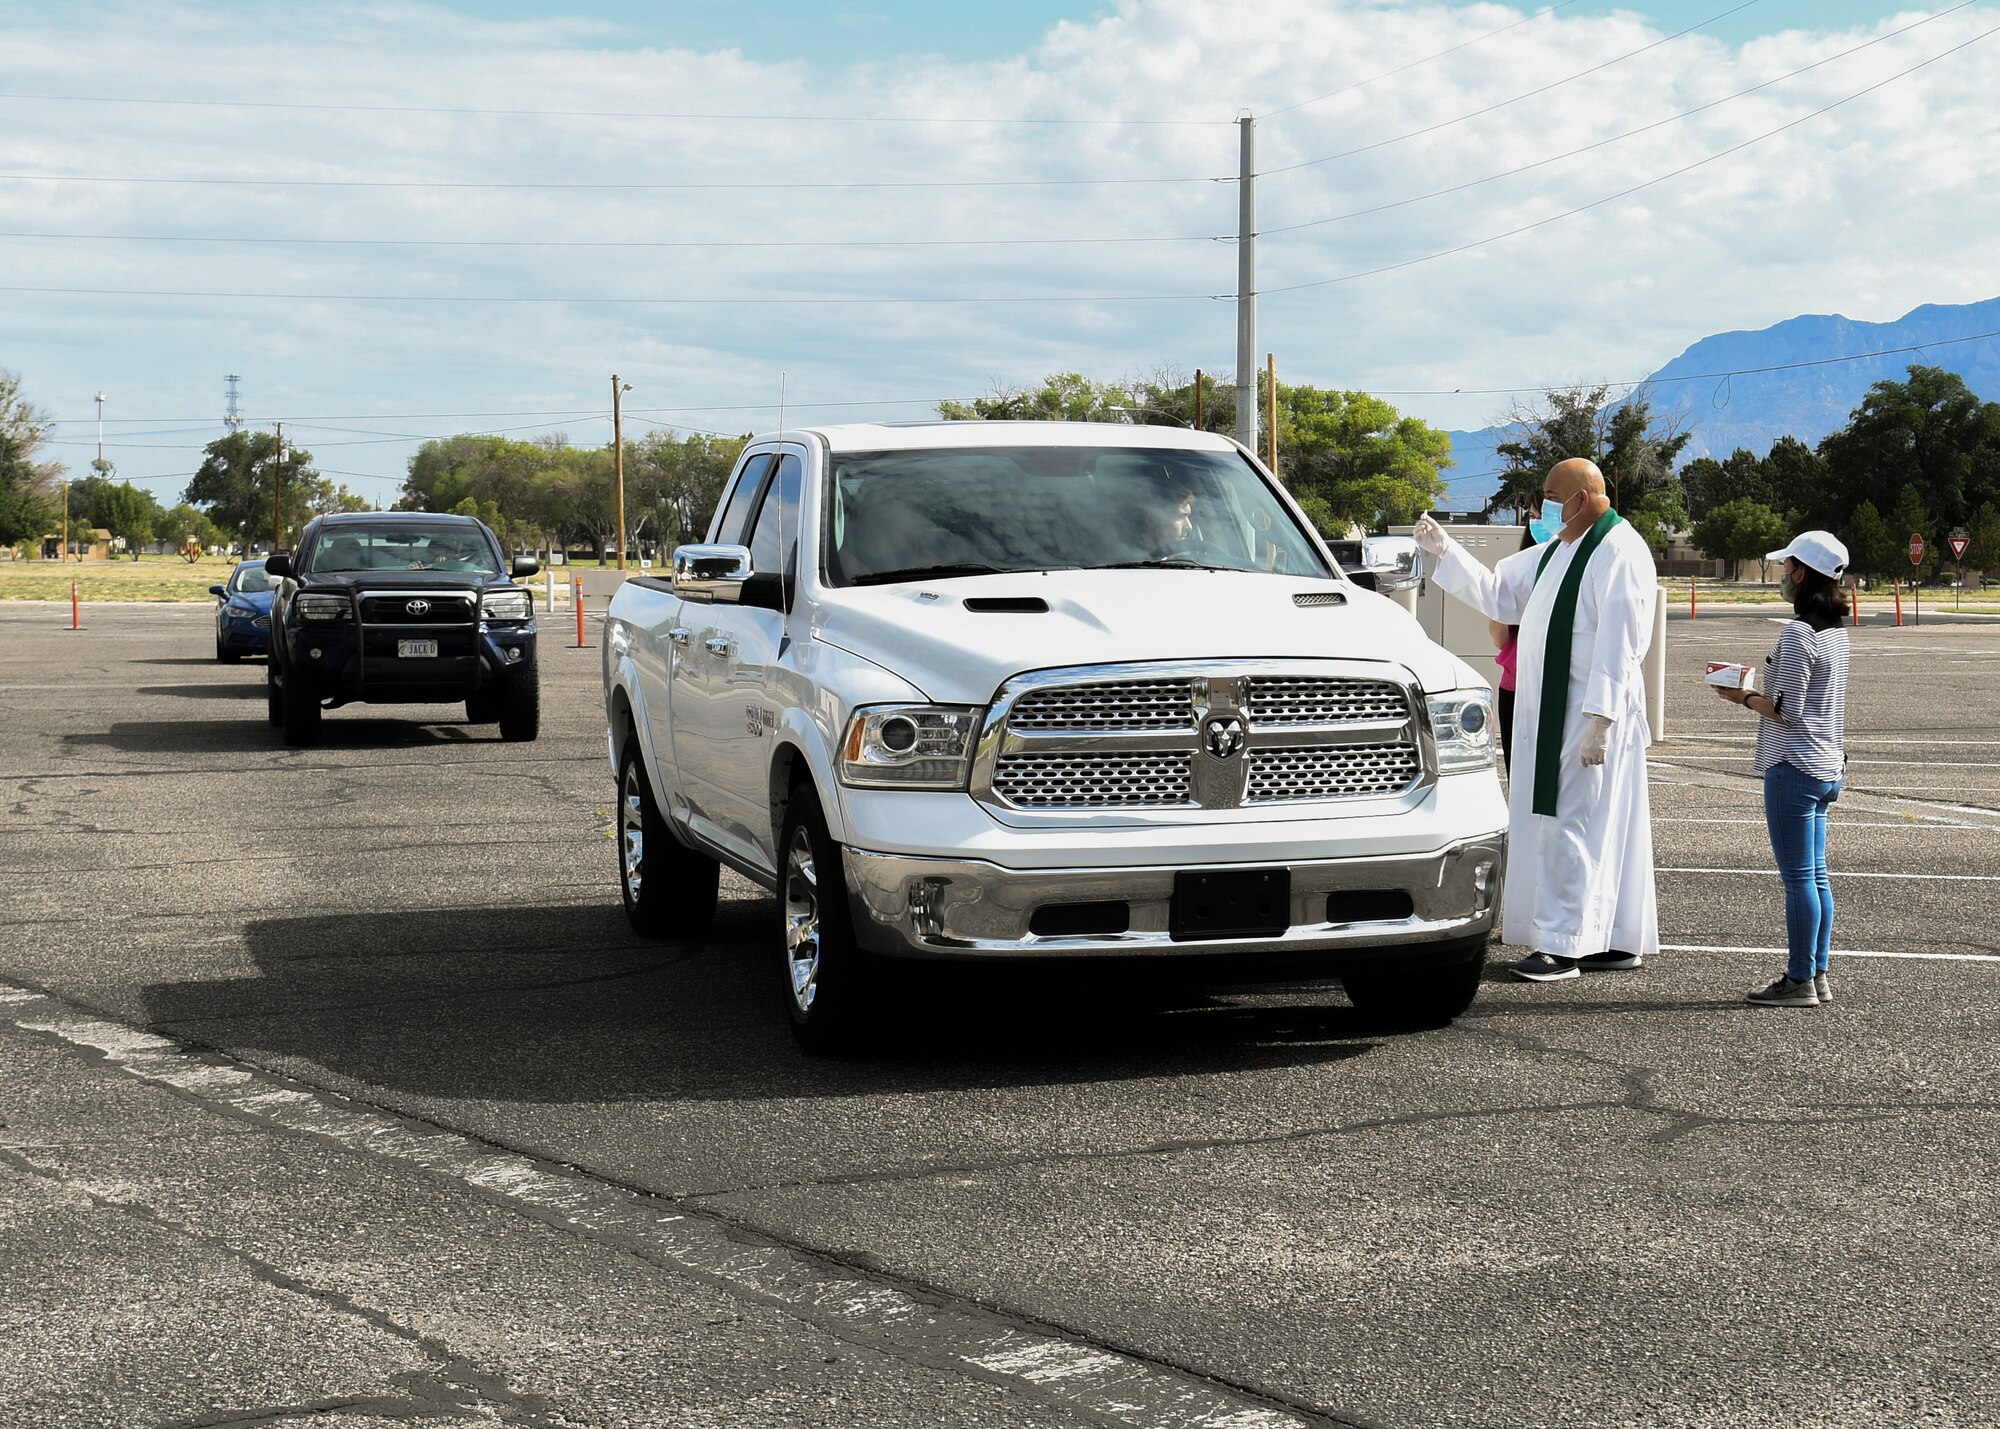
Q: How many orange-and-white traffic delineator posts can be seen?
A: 5